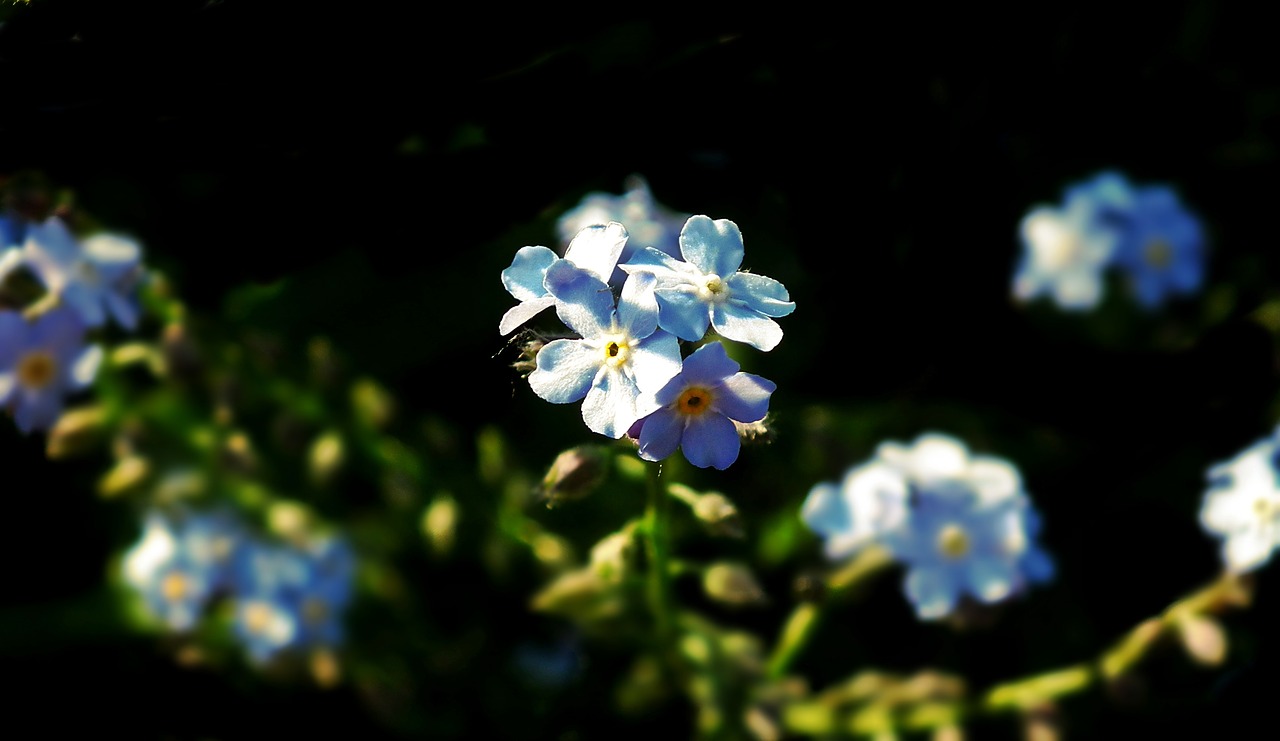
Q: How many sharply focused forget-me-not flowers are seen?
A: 4